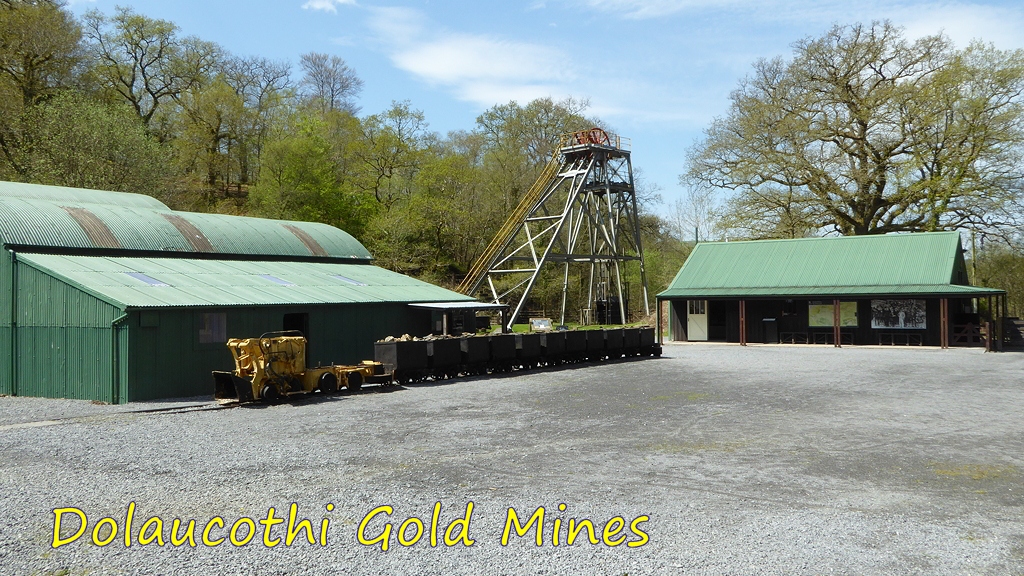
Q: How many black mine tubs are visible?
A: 11